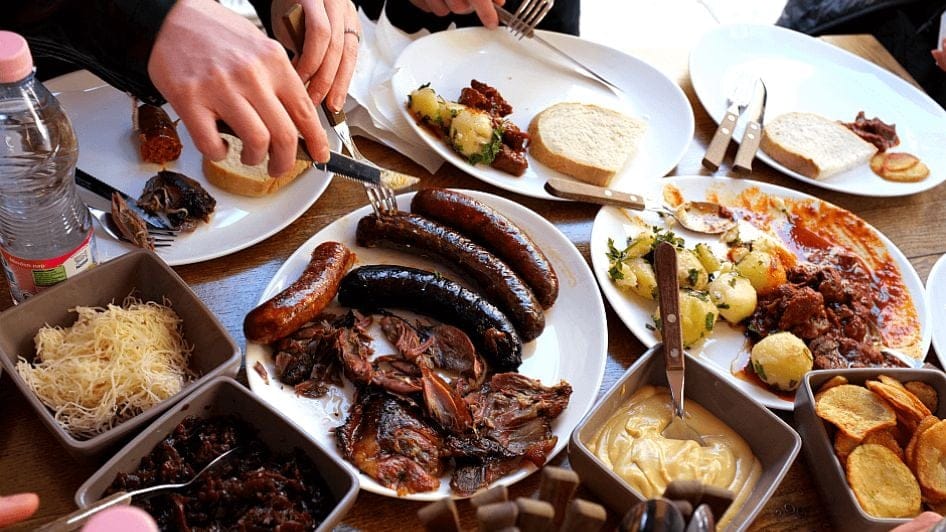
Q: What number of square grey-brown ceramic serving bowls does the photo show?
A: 4